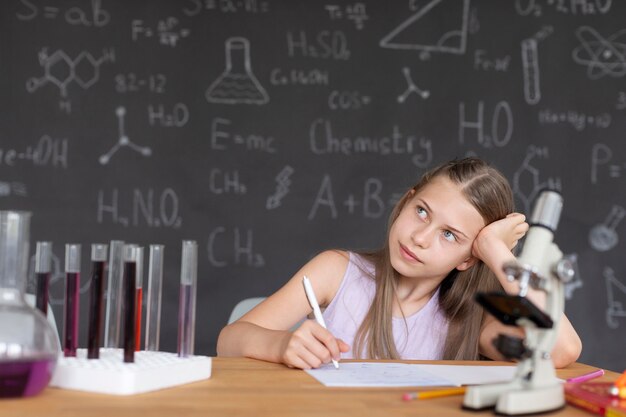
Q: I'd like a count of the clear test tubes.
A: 2